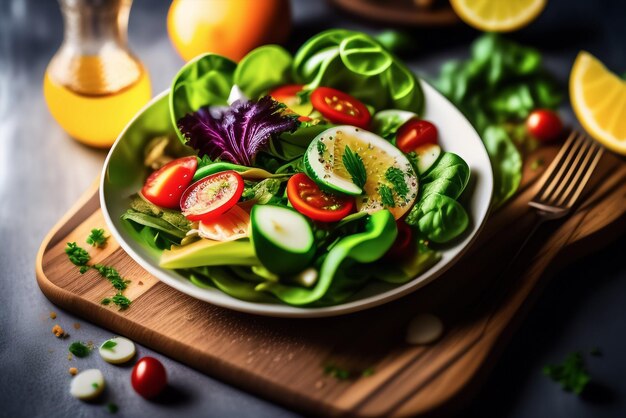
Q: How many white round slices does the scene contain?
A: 3